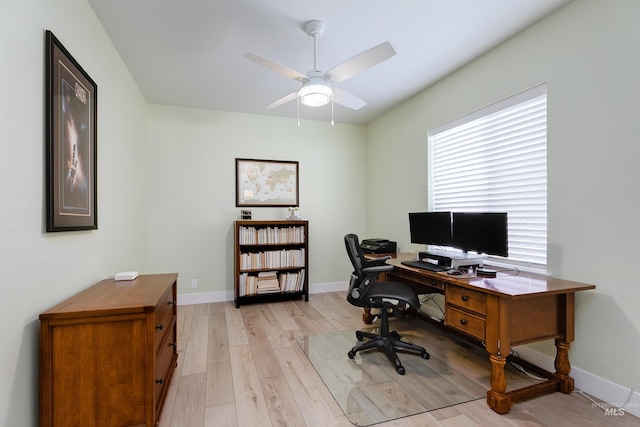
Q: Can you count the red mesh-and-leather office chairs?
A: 0